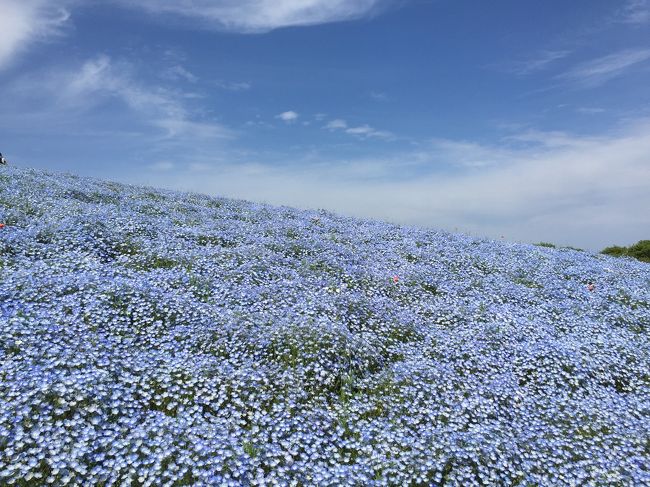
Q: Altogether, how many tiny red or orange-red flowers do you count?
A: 3